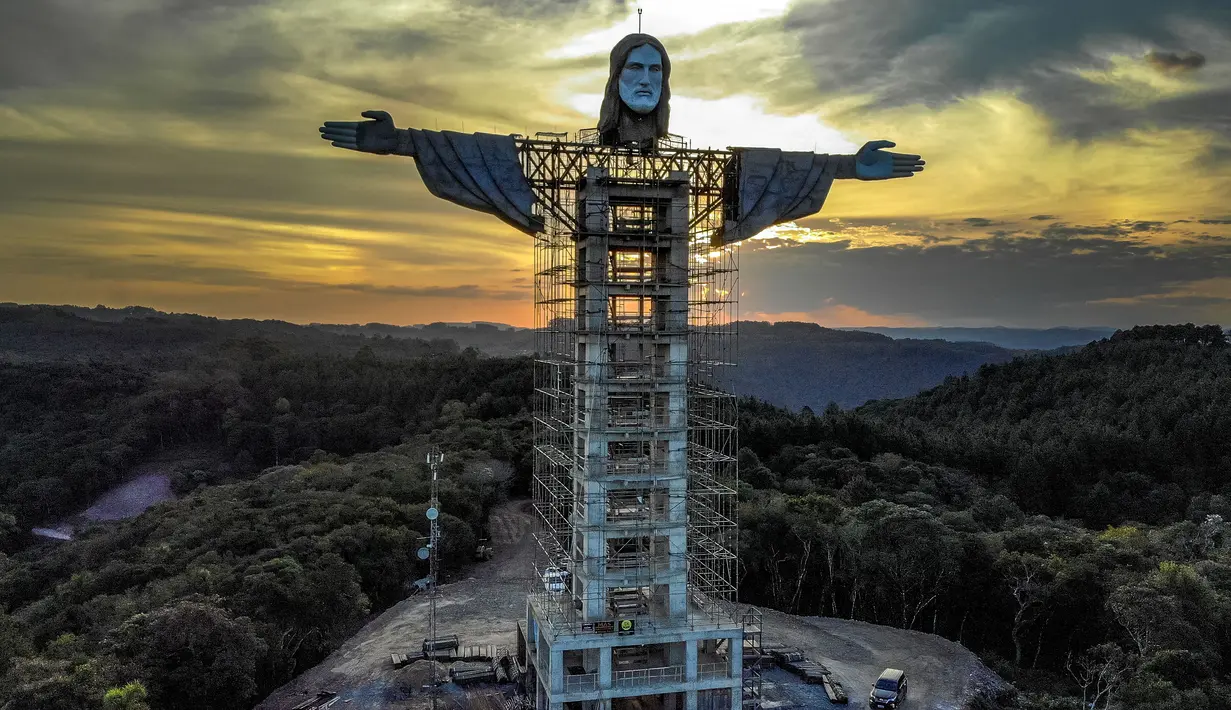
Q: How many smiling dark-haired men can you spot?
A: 0